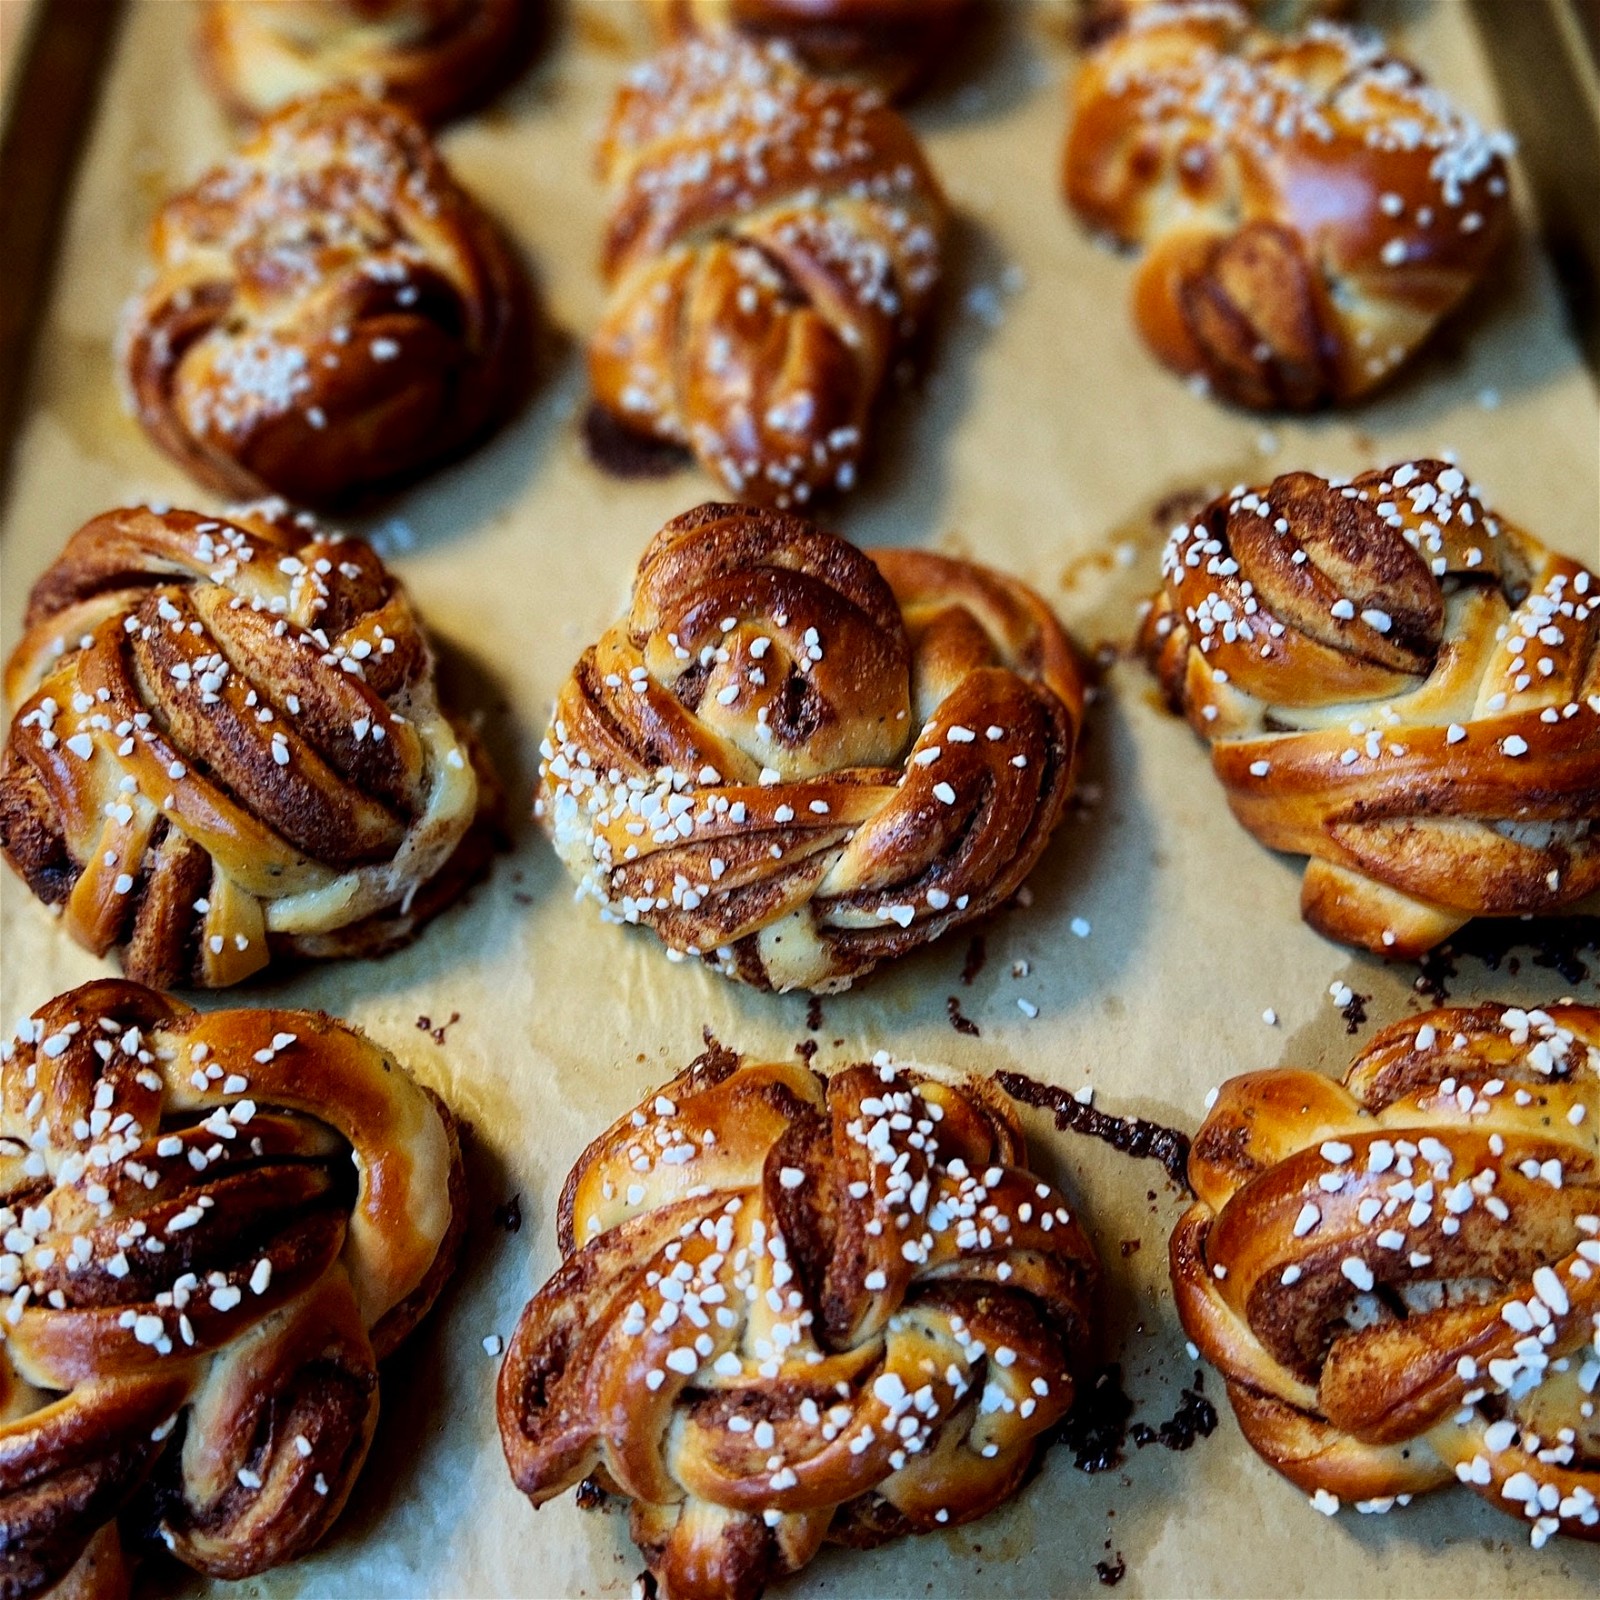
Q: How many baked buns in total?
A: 12